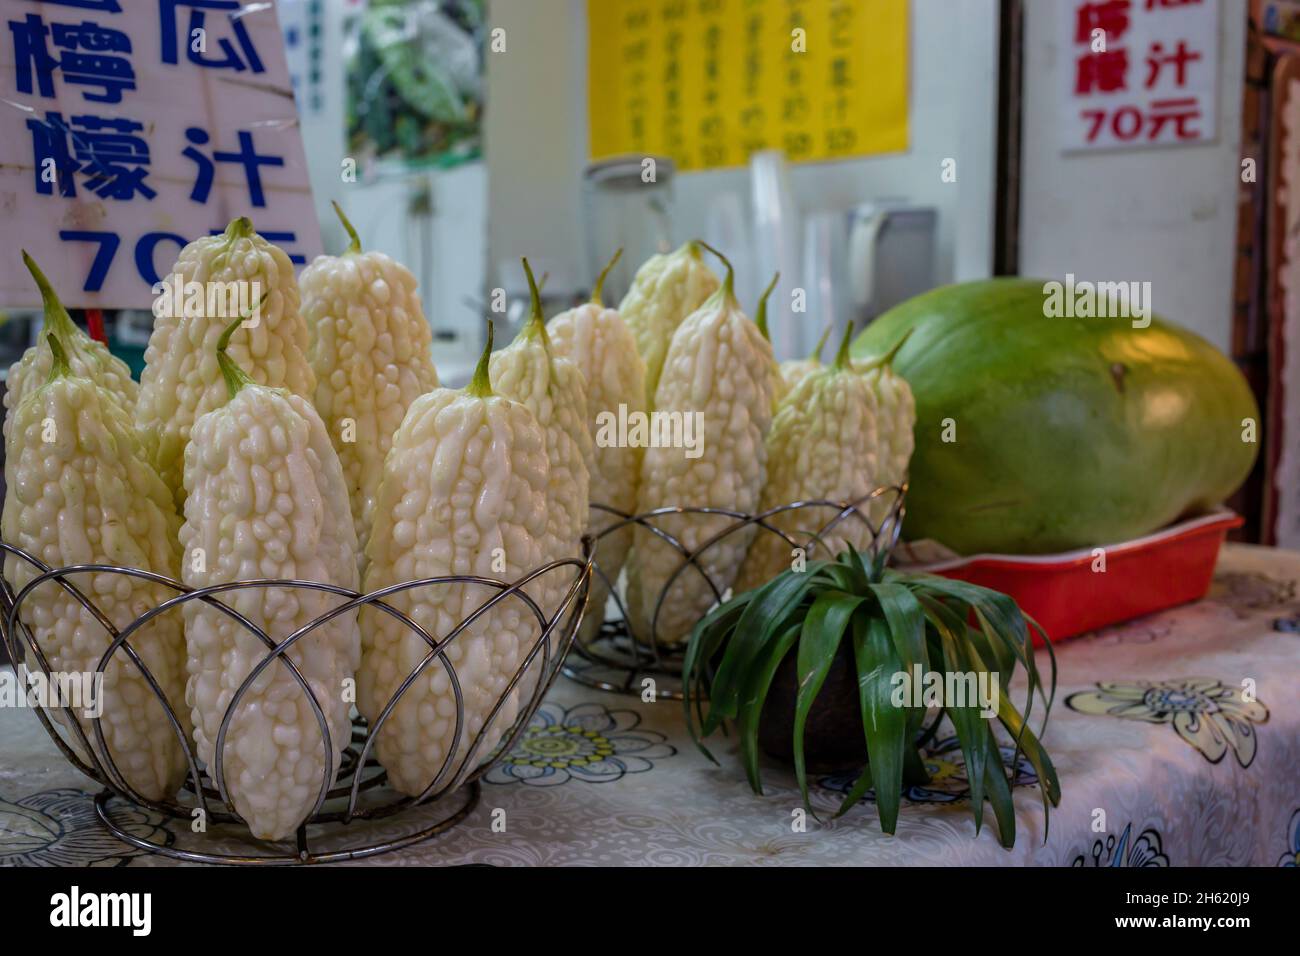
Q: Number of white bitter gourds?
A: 14